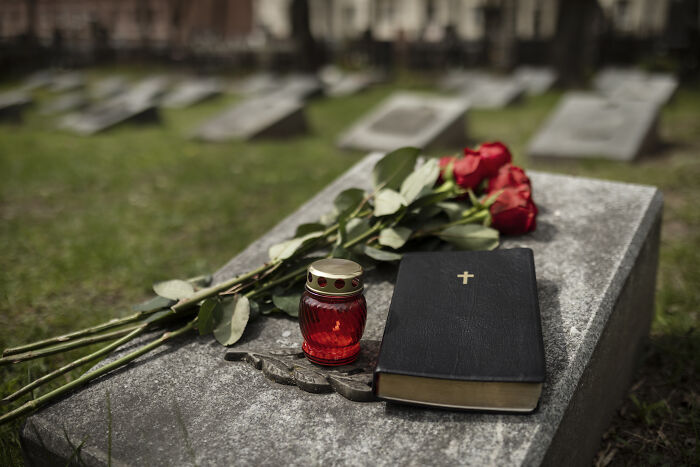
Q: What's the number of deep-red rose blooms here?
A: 5